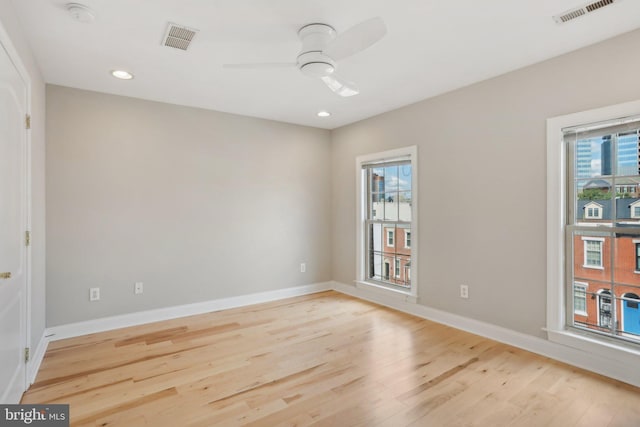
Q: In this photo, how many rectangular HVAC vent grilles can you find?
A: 2